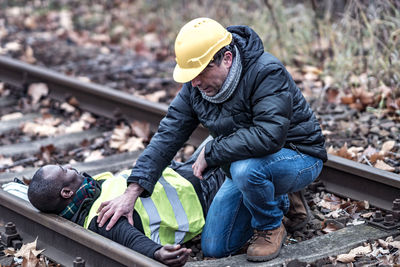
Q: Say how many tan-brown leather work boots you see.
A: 2